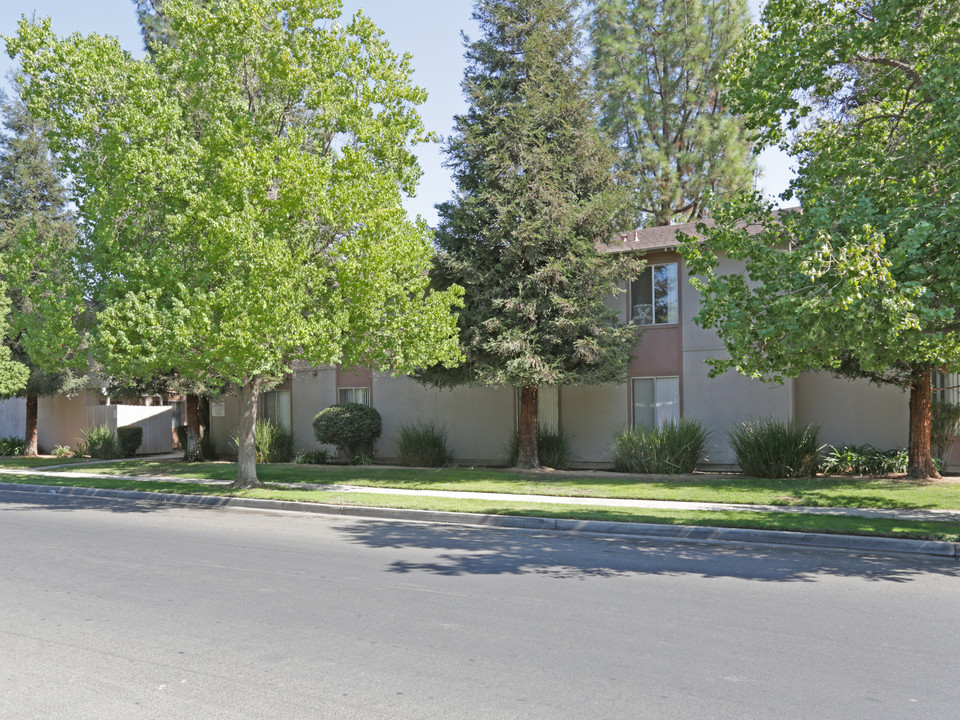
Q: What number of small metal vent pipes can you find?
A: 2